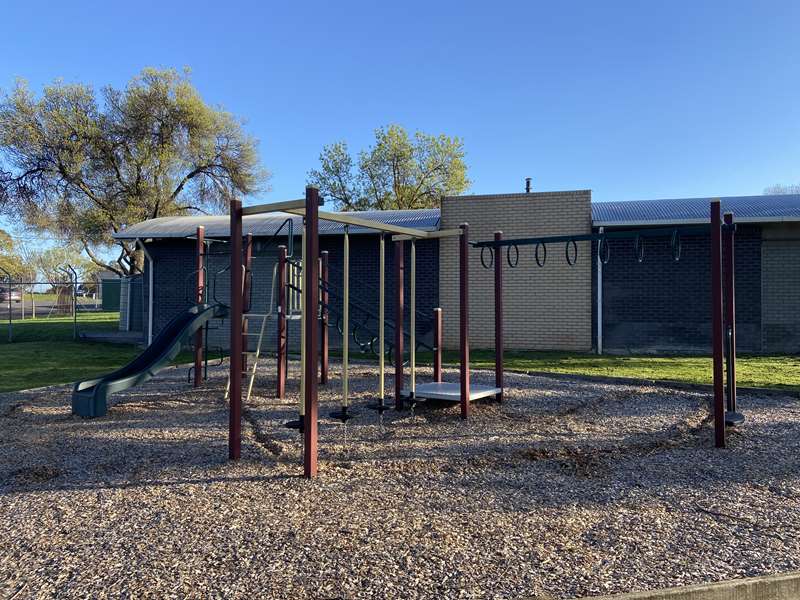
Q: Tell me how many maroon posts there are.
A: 12